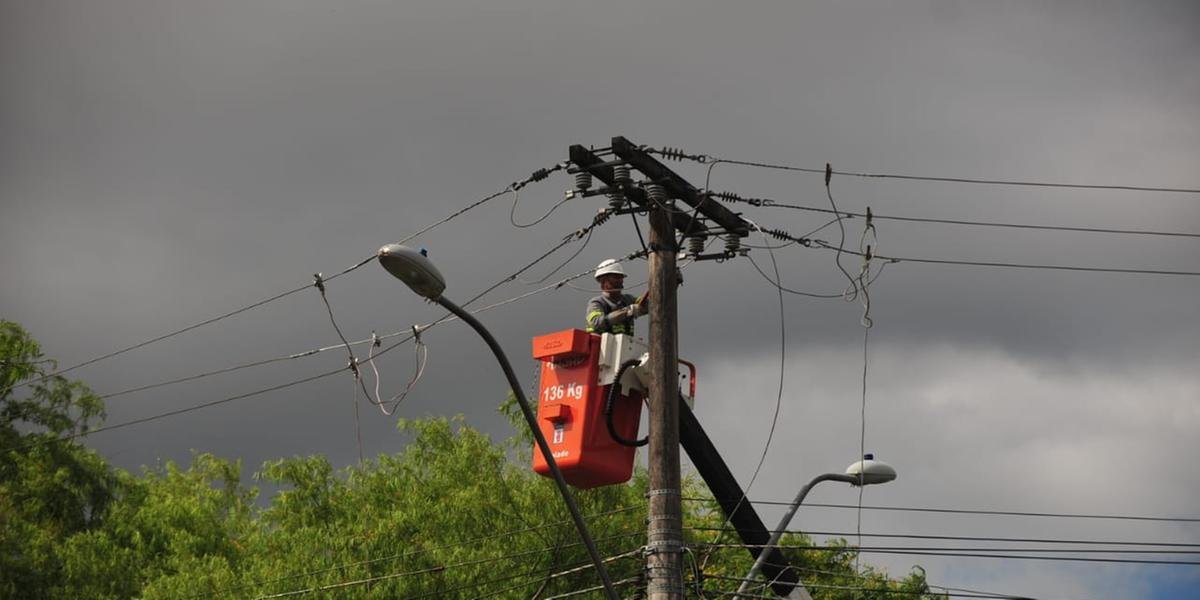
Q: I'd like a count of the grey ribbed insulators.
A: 6